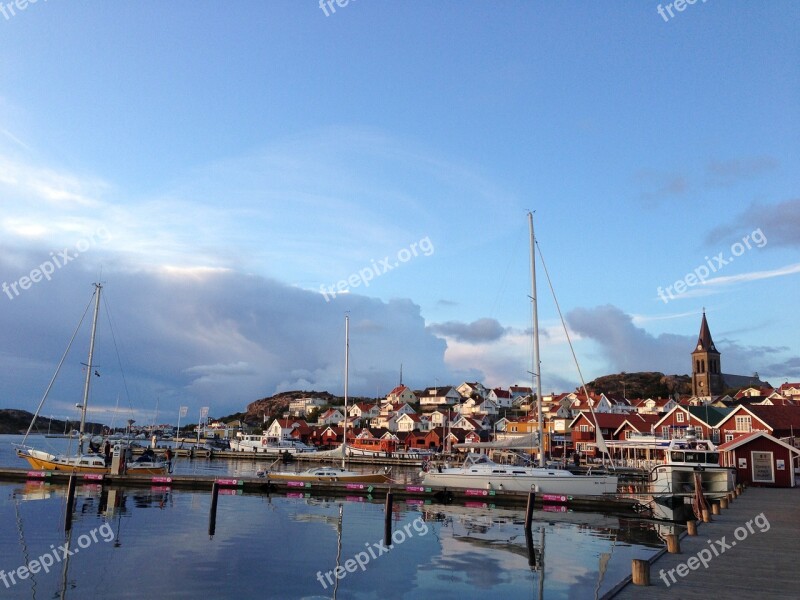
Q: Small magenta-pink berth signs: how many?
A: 9